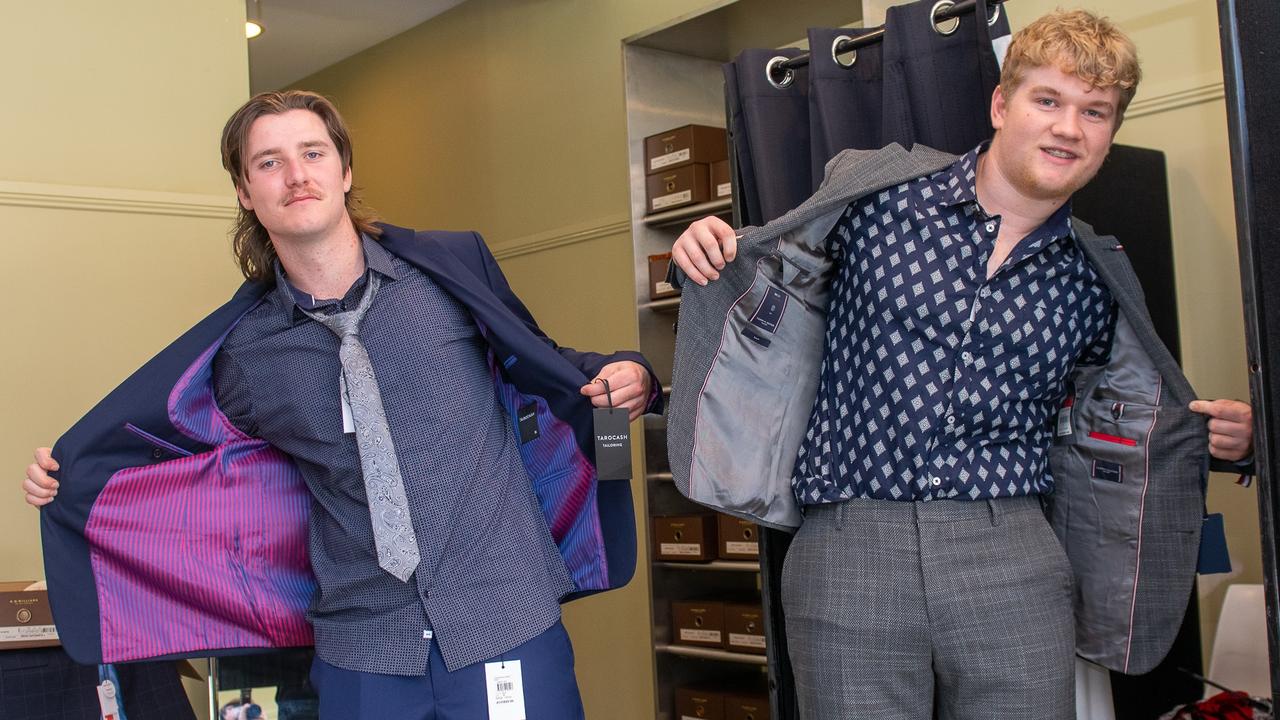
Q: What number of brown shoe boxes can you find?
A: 11